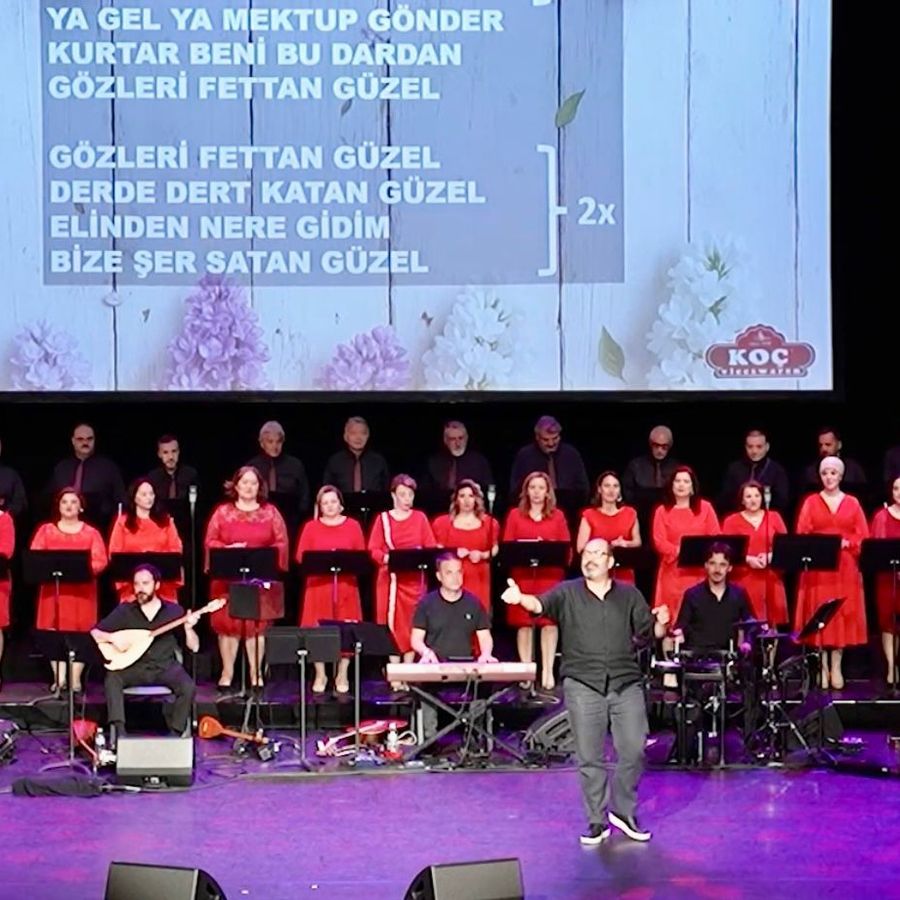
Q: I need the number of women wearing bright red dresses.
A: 13